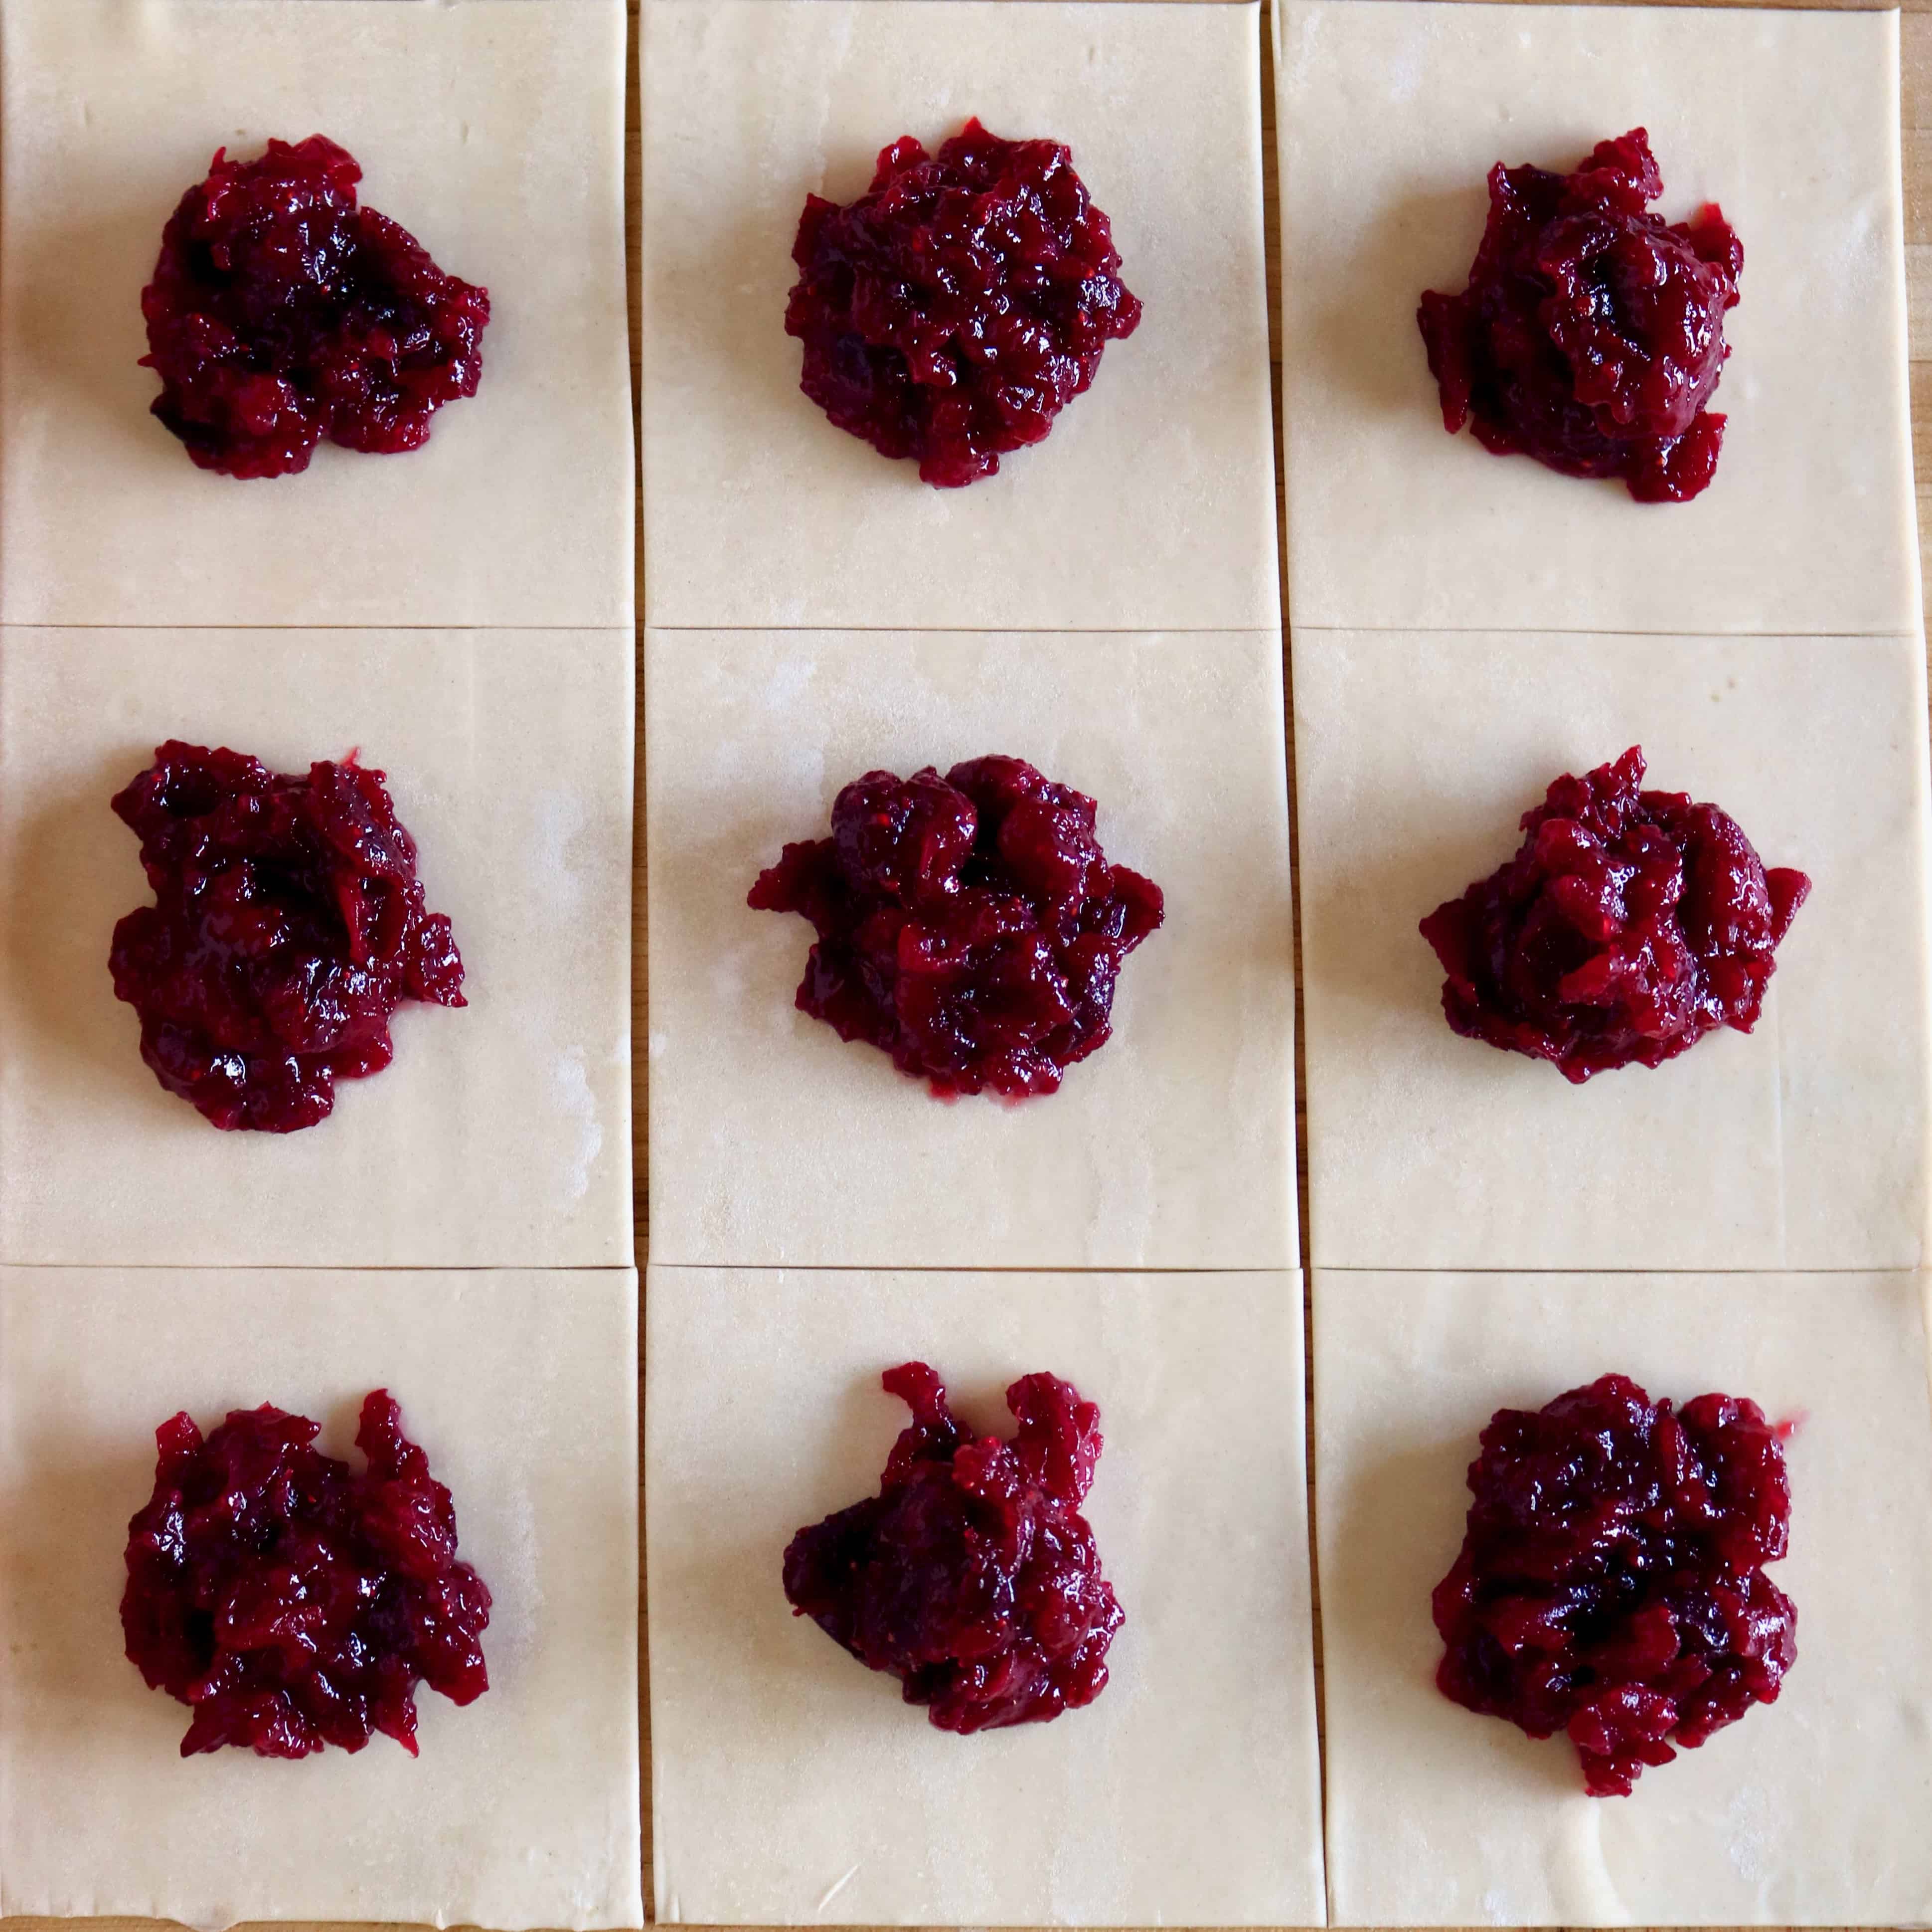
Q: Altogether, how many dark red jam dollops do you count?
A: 9